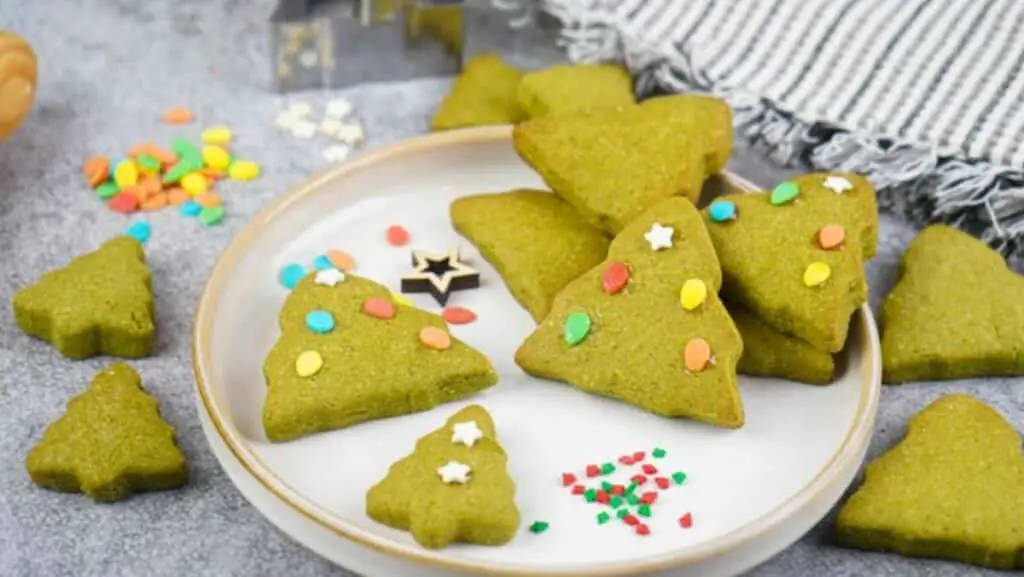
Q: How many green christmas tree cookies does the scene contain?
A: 13